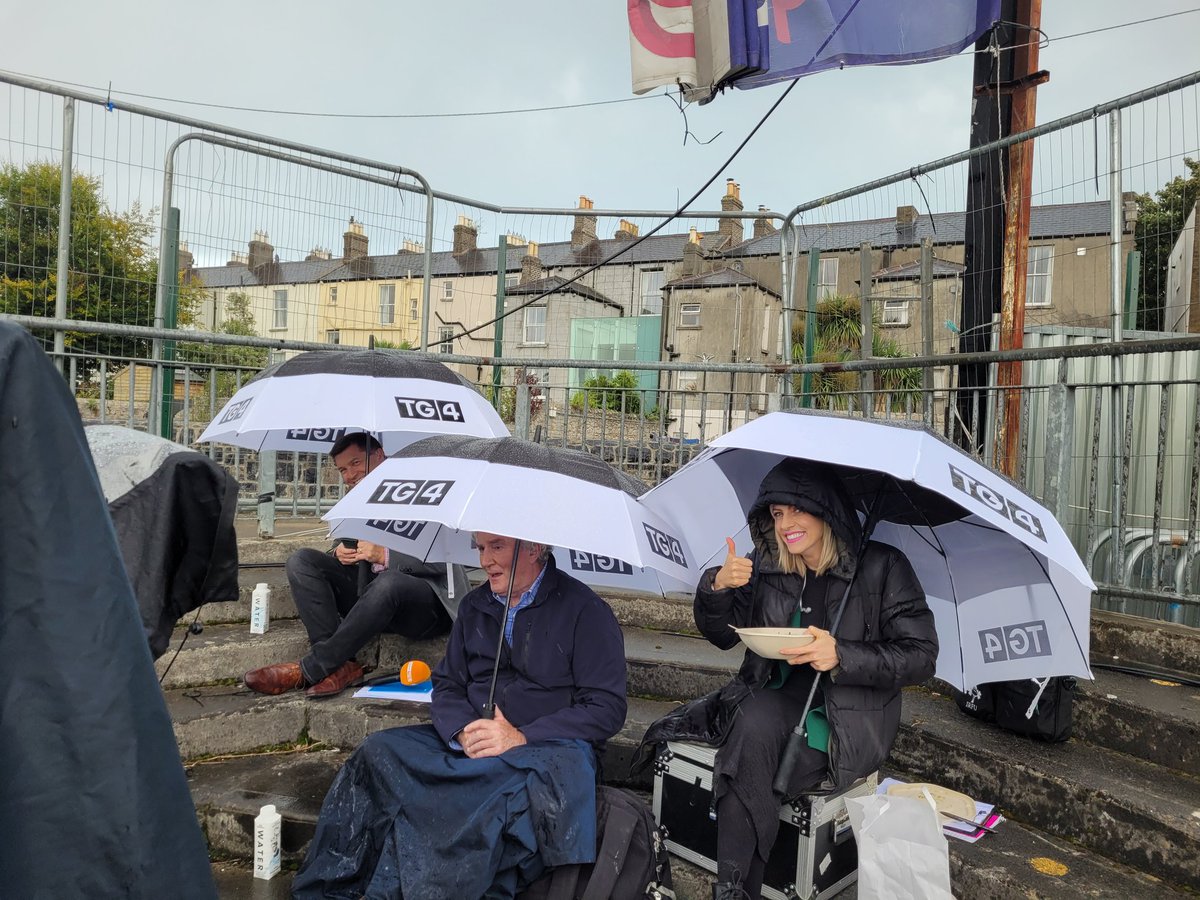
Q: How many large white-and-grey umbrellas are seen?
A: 3